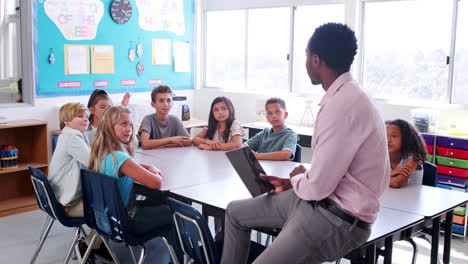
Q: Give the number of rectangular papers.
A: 4